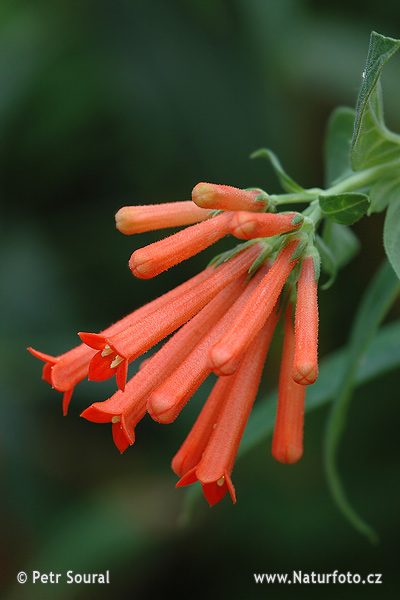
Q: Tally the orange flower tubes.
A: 13